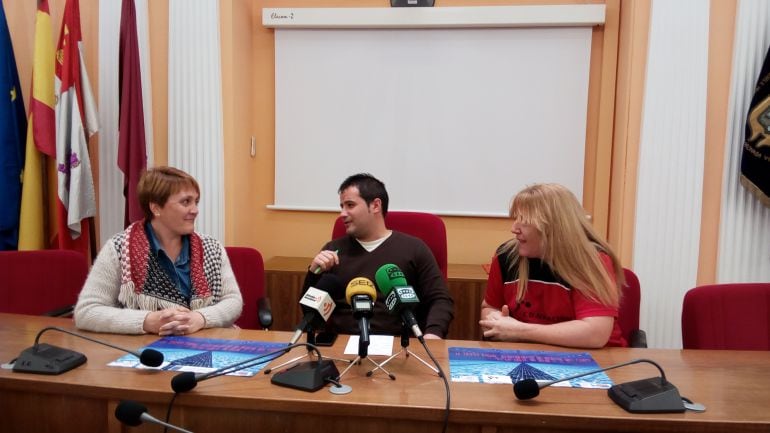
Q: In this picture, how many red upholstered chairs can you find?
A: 5